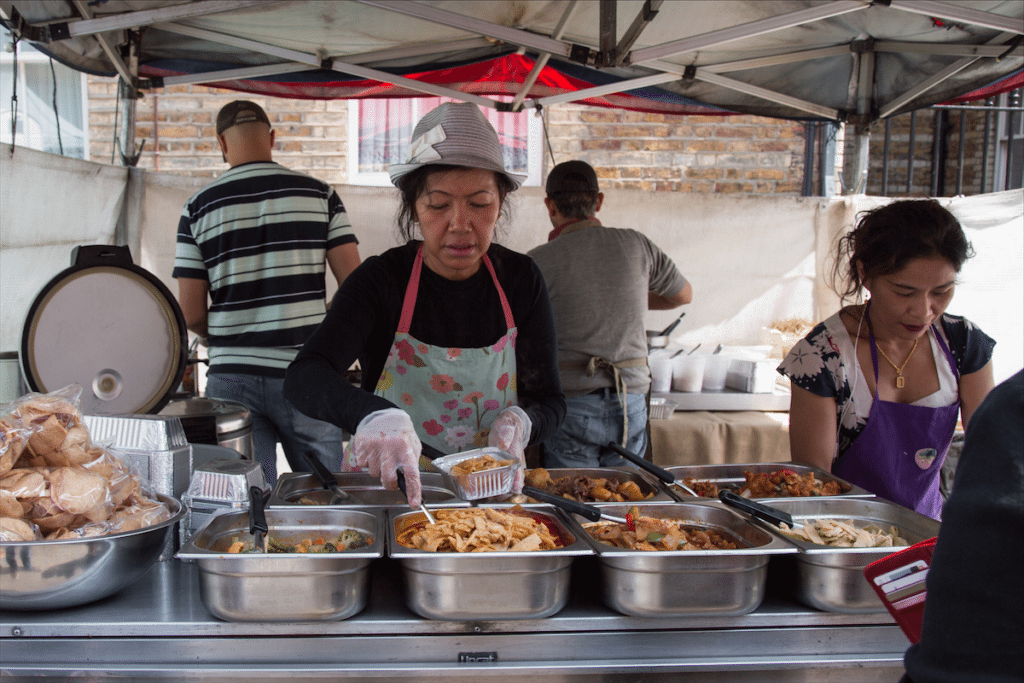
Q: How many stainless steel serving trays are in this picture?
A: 7